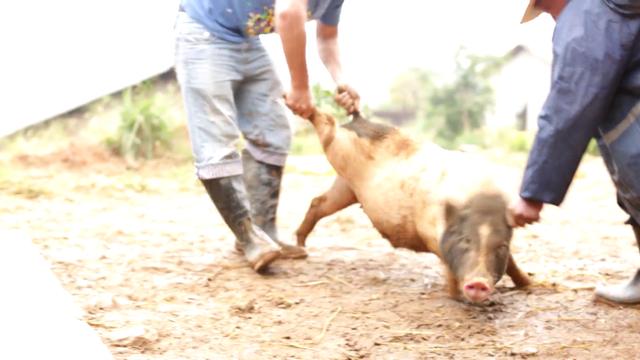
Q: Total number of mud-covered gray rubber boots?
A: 3